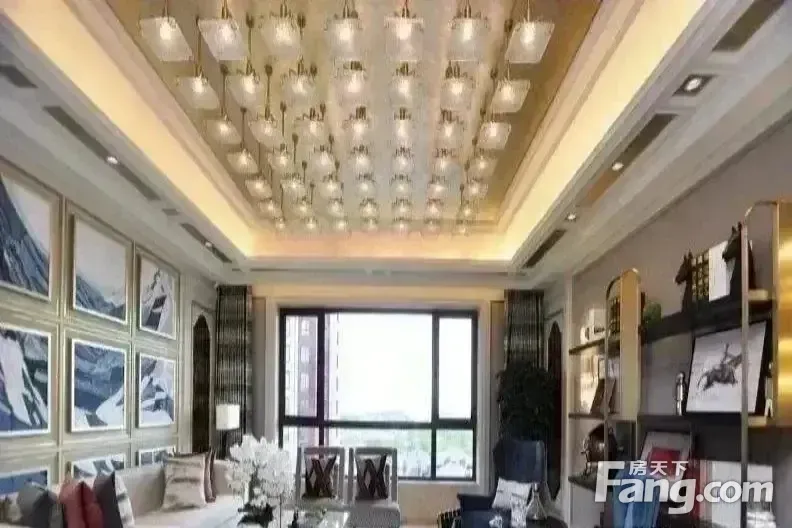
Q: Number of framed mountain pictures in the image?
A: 9